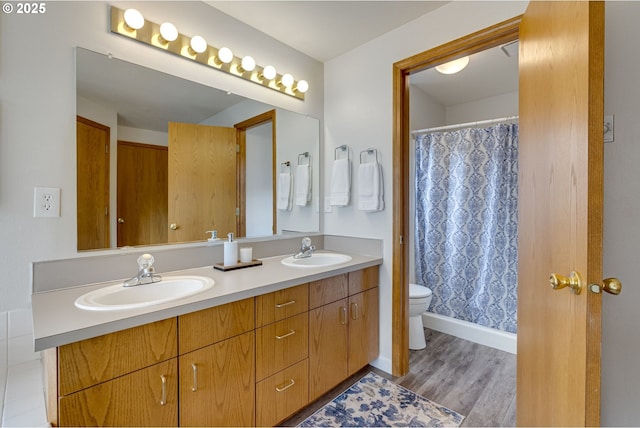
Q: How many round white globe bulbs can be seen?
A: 8